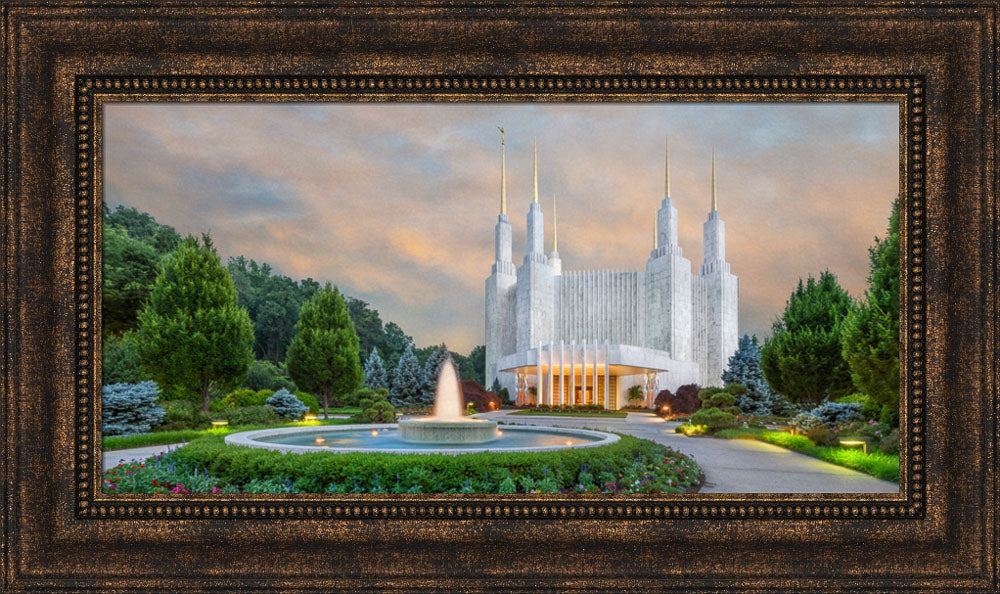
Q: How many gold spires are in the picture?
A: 6